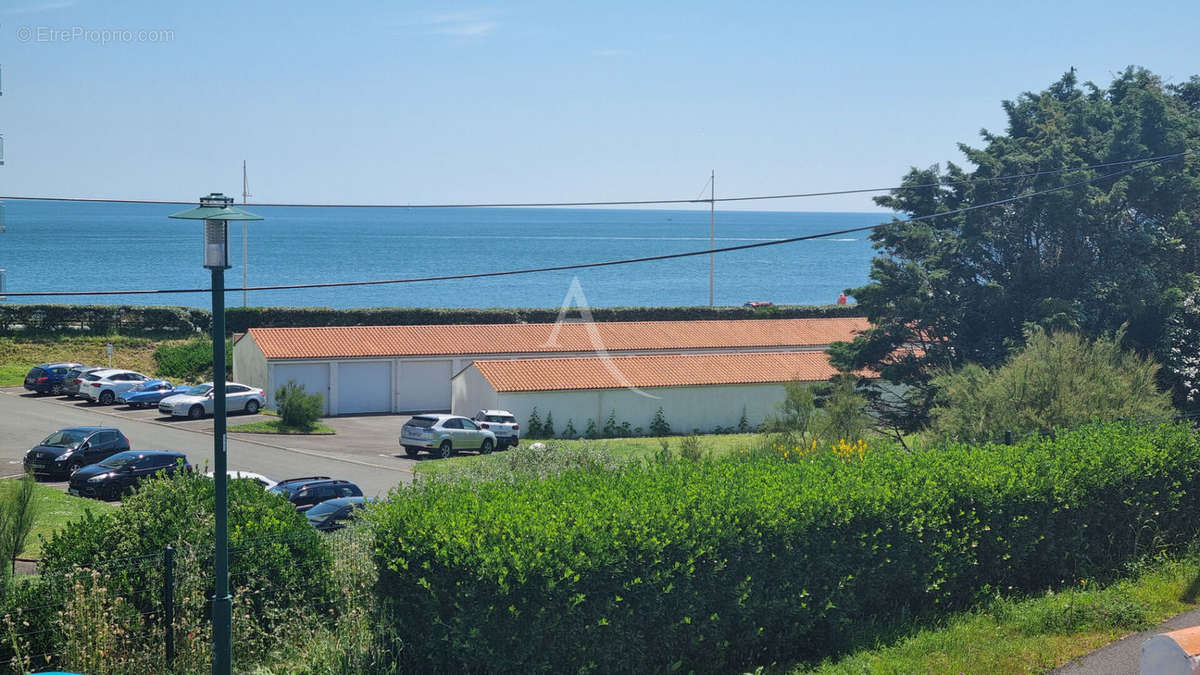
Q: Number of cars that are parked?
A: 12